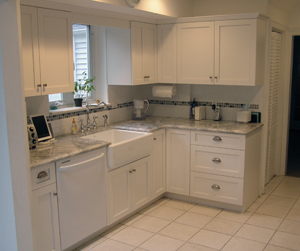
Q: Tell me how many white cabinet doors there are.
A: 12